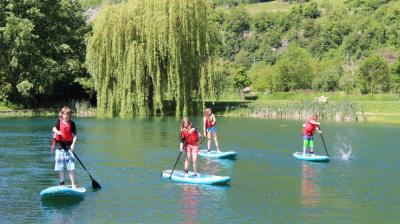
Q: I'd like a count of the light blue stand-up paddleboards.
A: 4